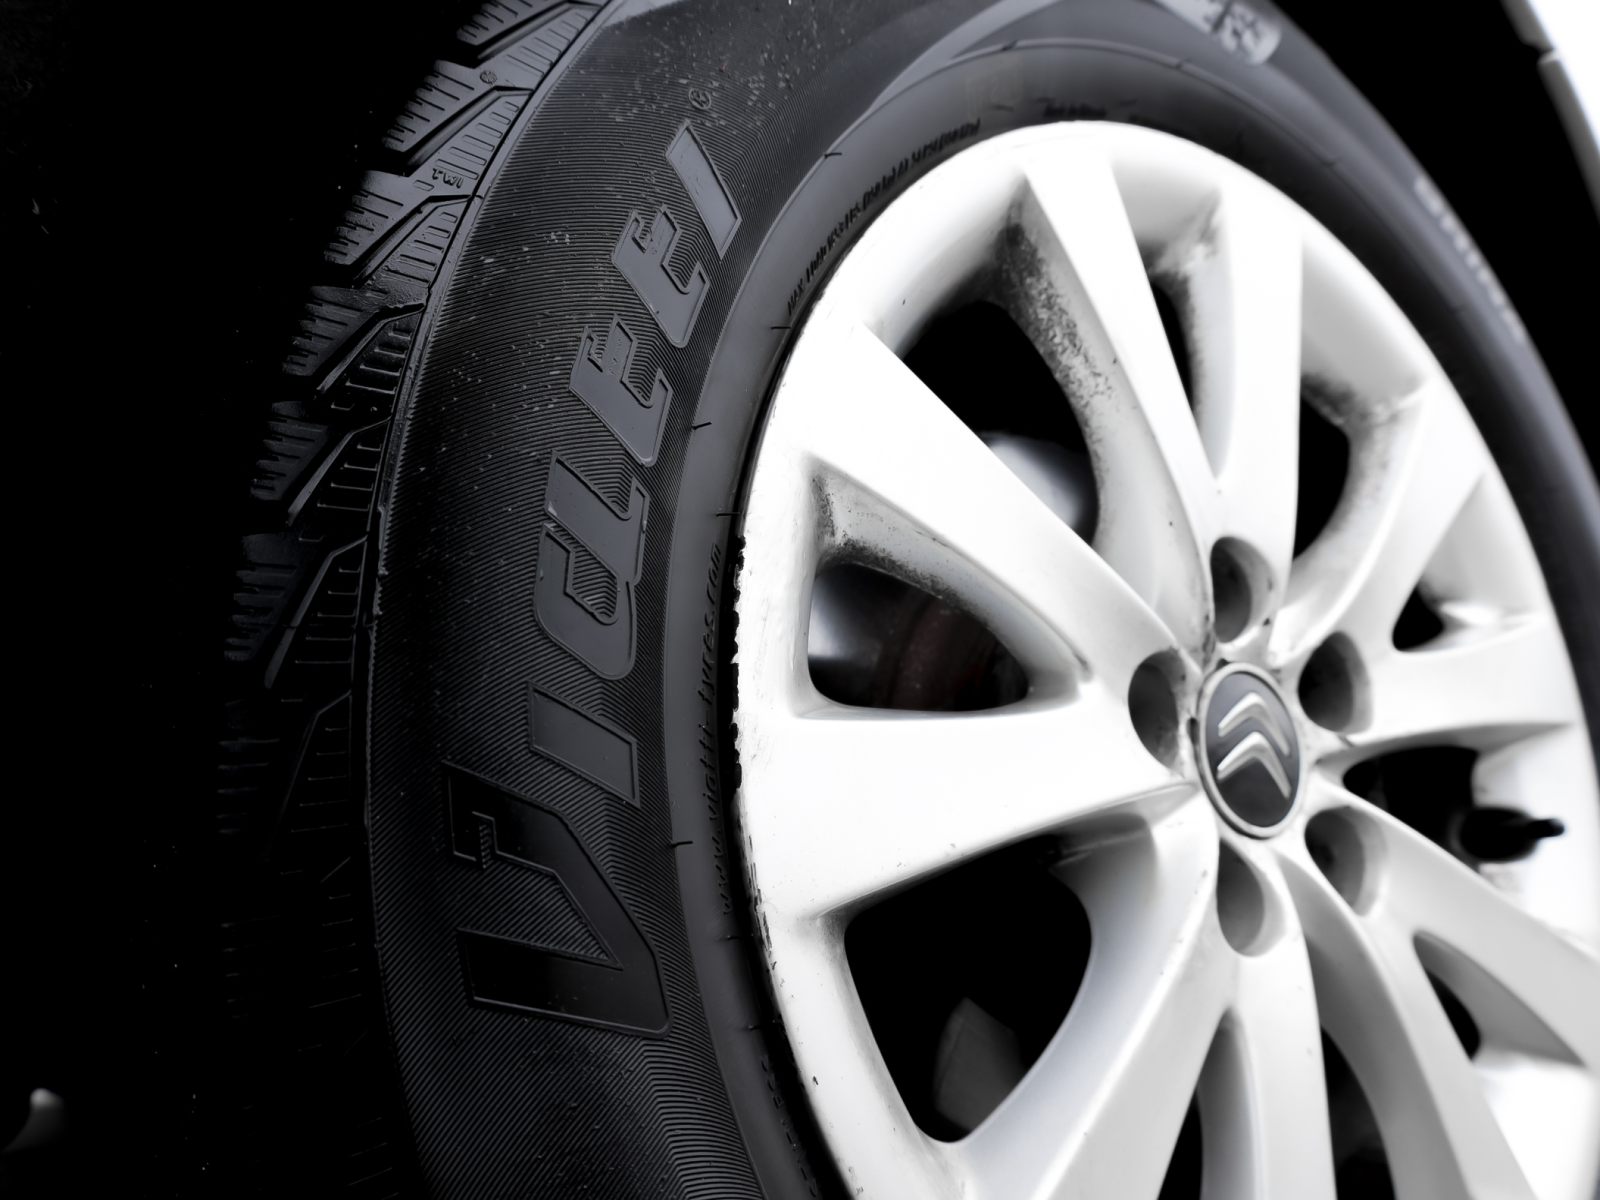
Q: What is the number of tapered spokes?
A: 10